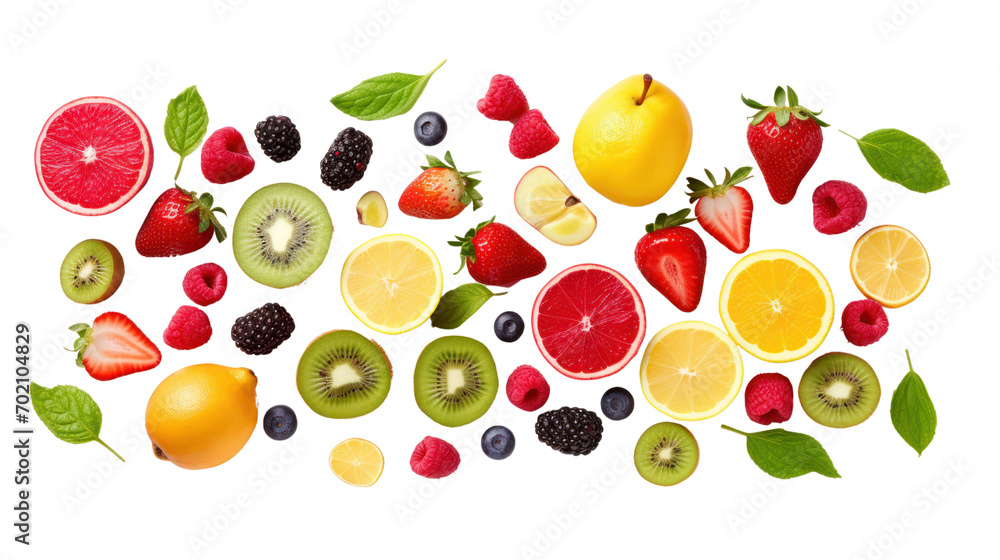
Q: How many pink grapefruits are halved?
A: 2